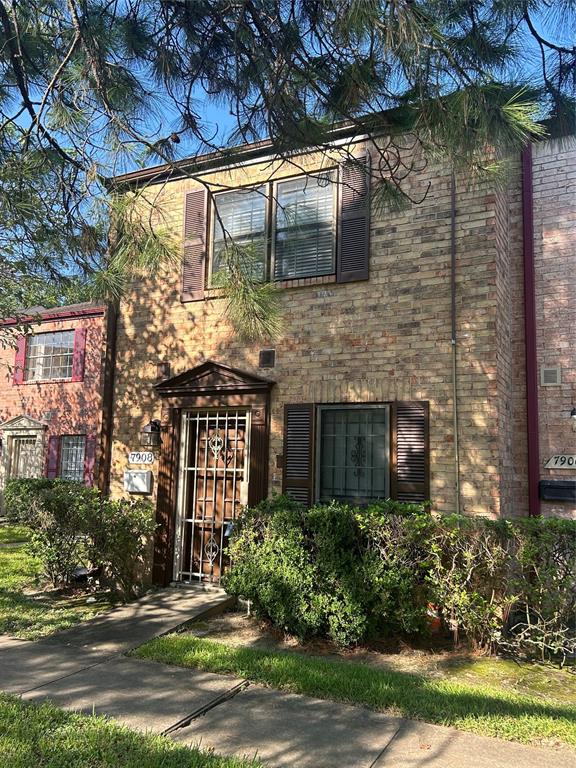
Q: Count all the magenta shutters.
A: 4